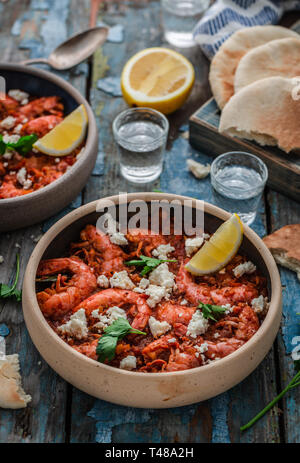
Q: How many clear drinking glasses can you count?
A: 3